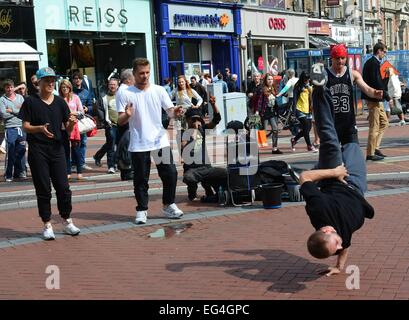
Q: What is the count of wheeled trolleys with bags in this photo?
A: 1